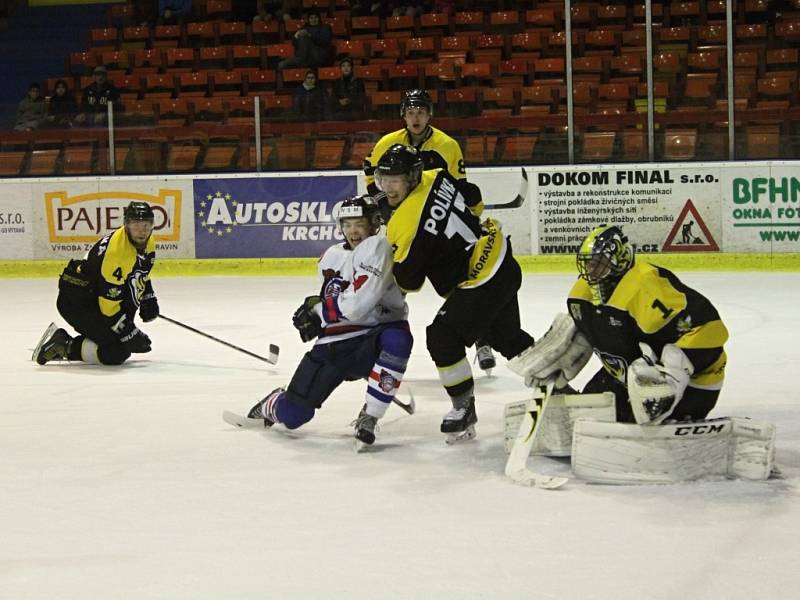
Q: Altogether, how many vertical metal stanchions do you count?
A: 5